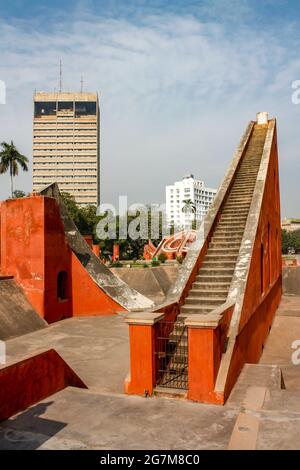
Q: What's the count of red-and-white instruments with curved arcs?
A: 1